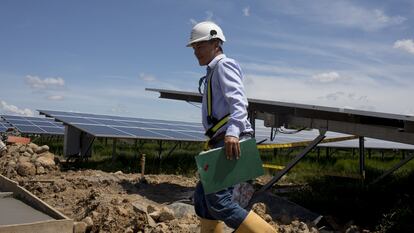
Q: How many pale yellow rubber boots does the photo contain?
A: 2